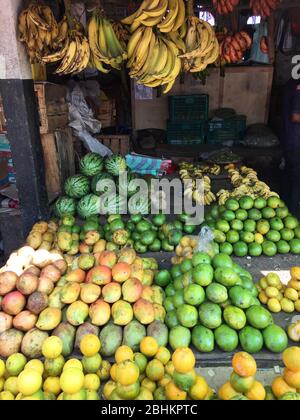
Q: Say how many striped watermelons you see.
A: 9